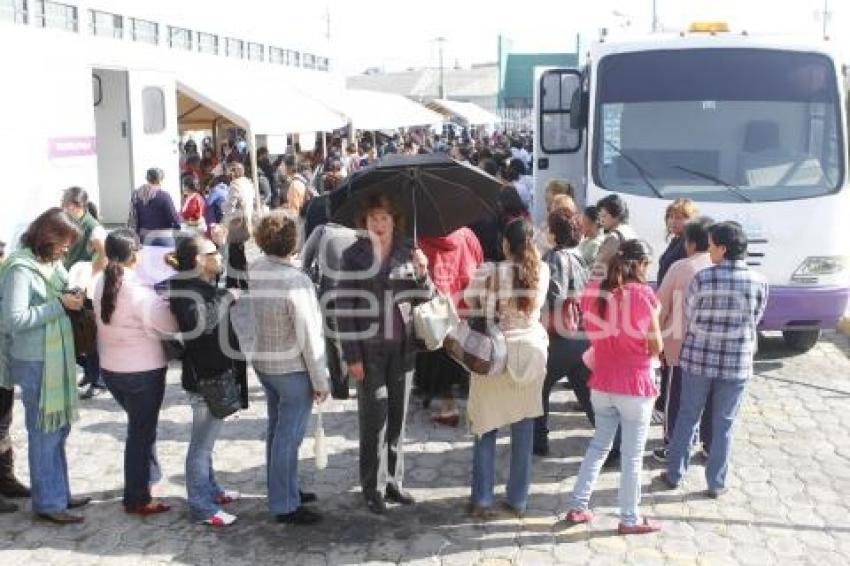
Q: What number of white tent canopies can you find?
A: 3